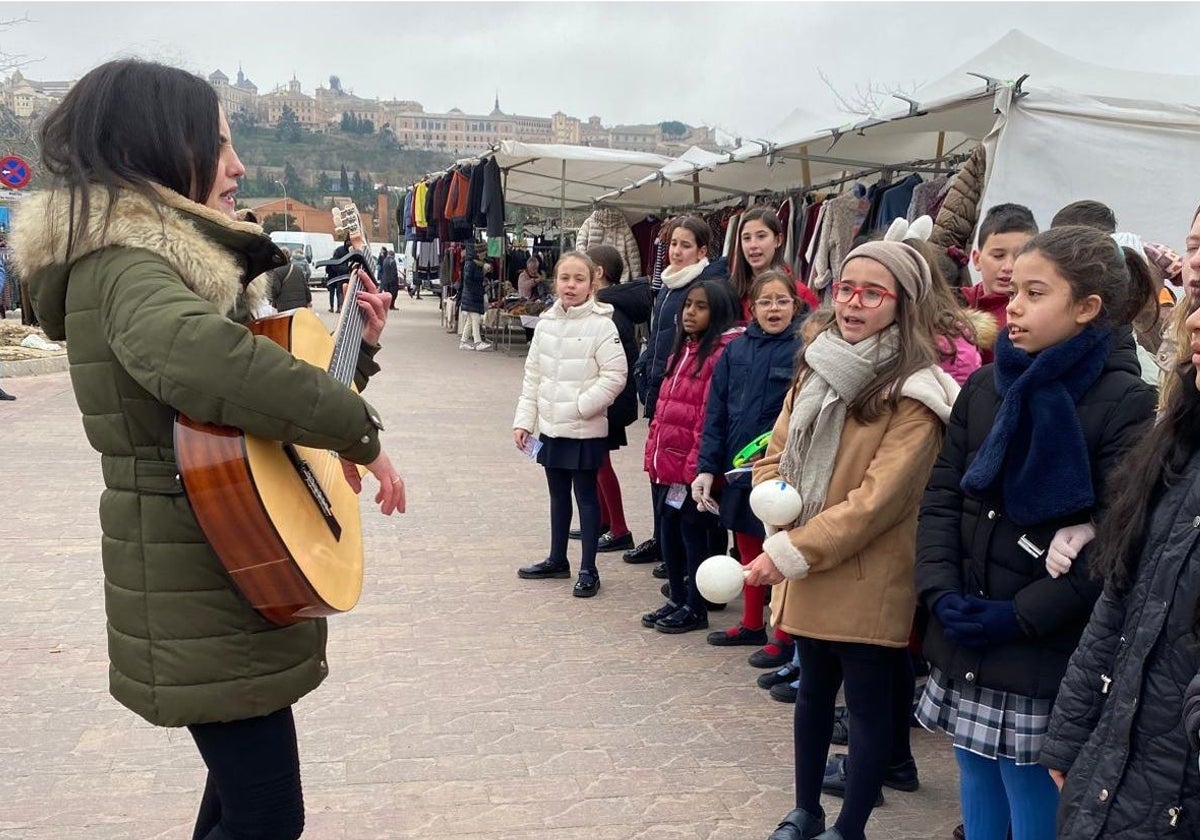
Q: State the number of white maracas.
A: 2